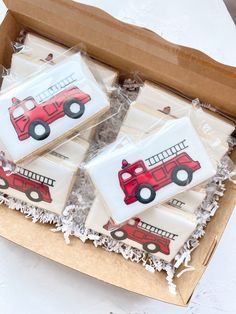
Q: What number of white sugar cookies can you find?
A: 12